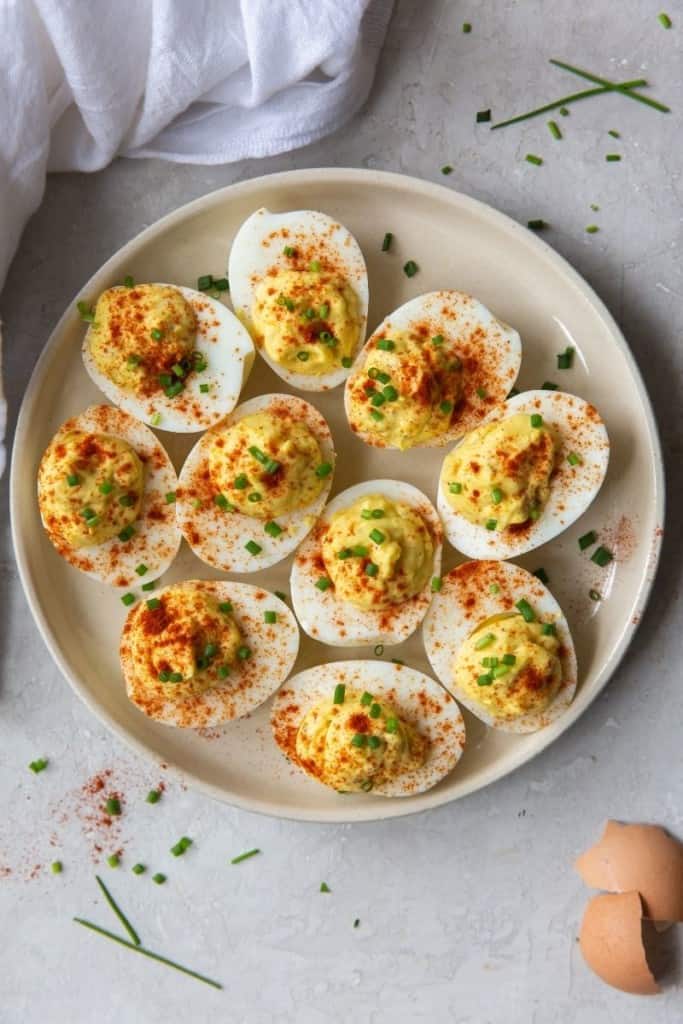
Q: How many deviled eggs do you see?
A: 10